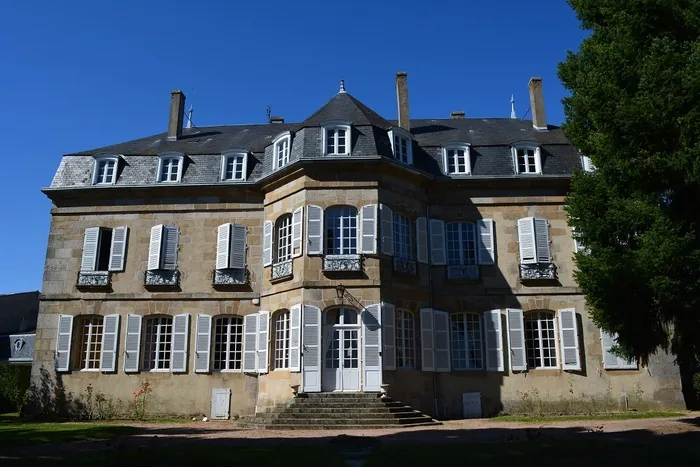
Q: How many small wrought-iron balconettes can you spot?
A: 8